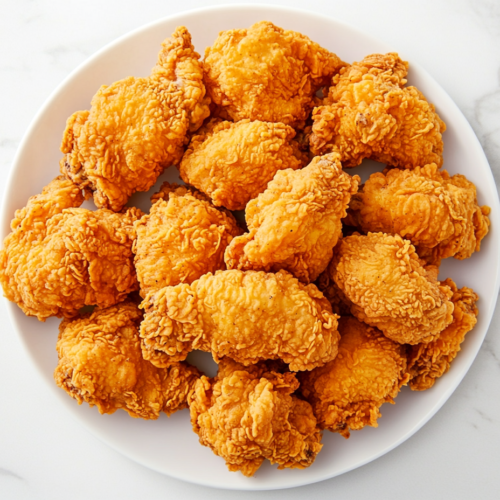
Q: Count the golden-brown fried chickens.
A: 14